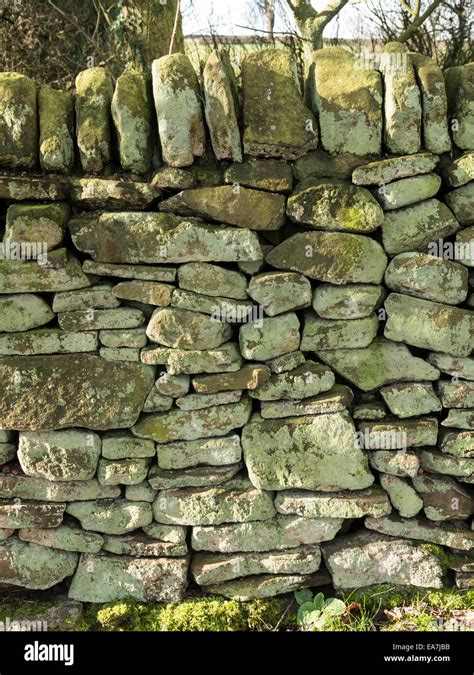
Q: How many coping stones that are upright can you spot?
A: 11